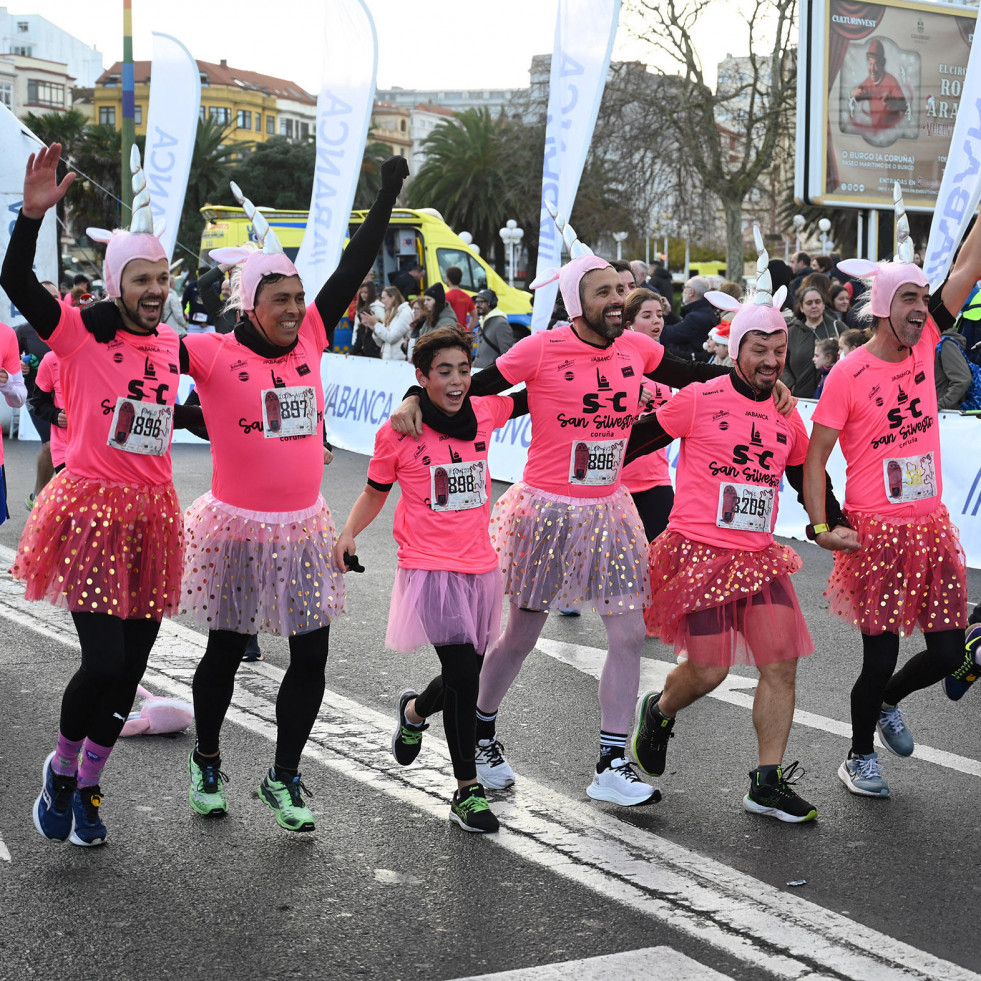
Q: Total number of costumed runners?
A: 6